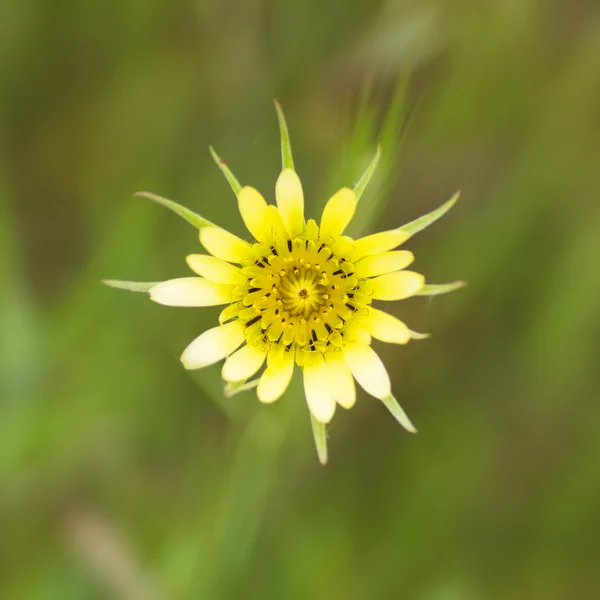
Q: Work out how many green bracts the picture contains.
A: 11